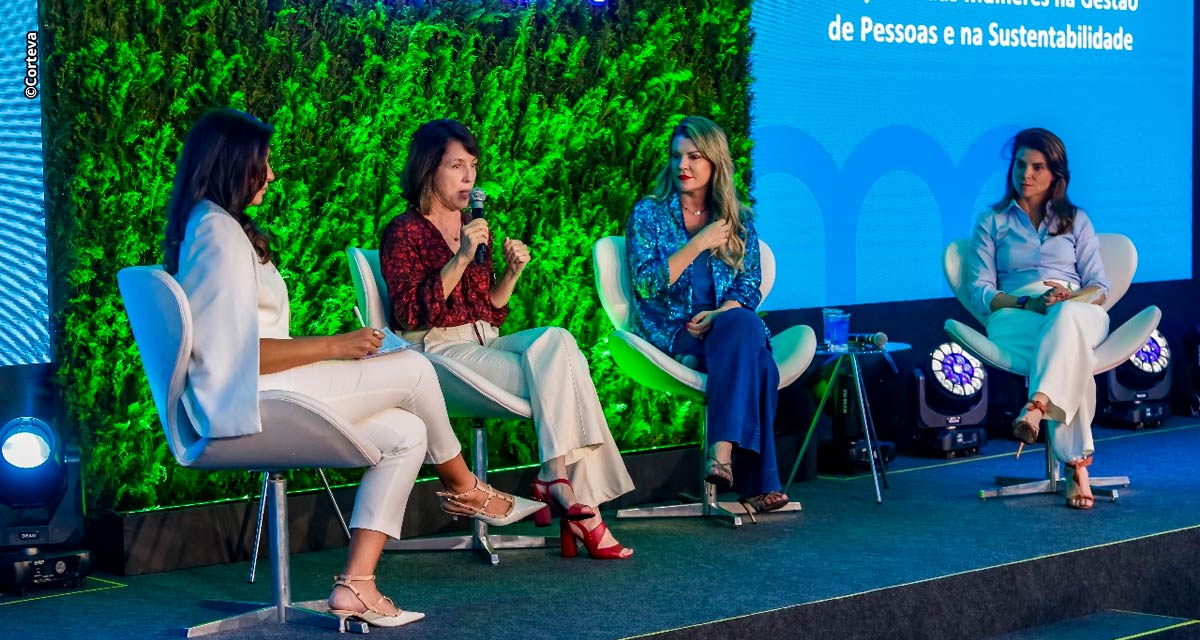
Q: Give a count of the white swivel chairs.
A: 4